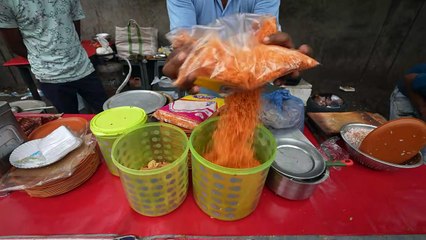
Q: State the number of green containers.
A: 3